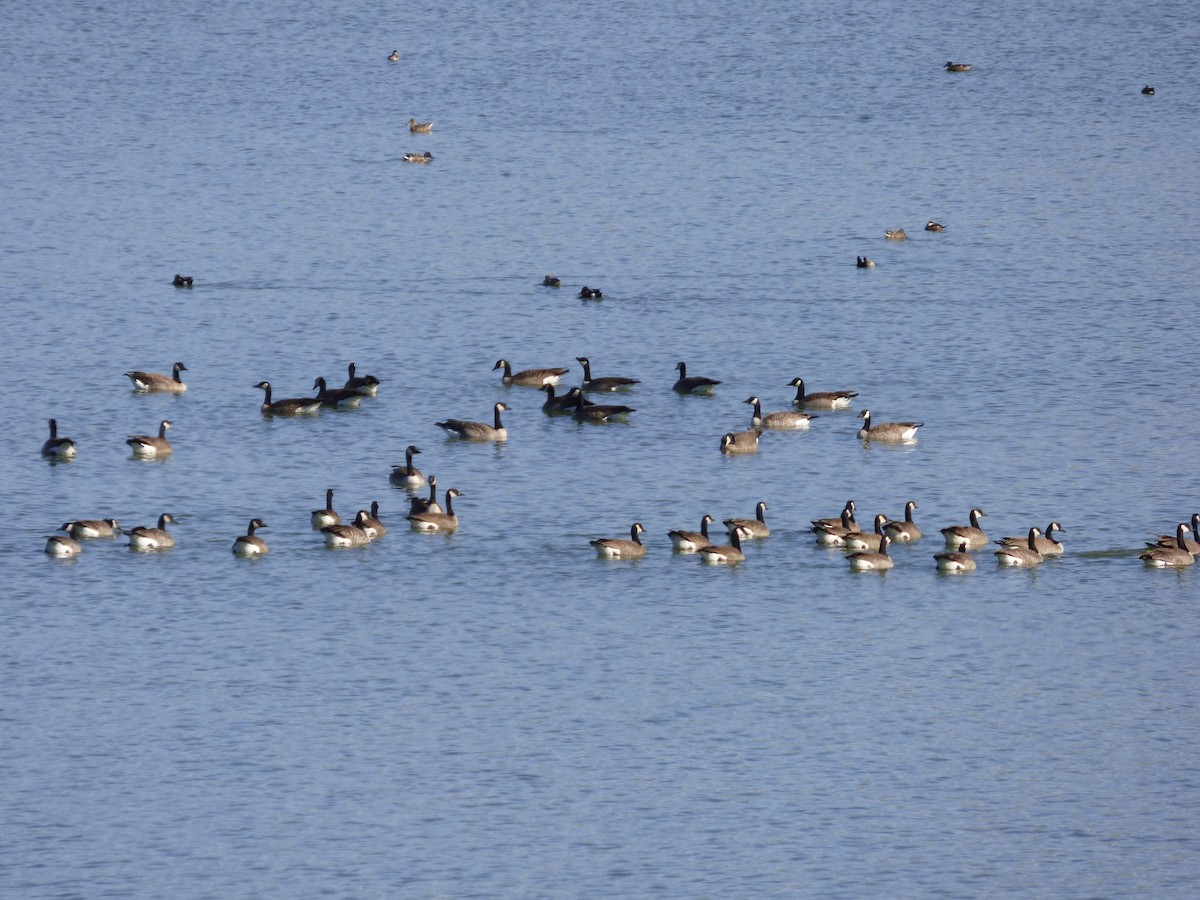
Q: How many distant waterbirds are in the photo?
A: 11